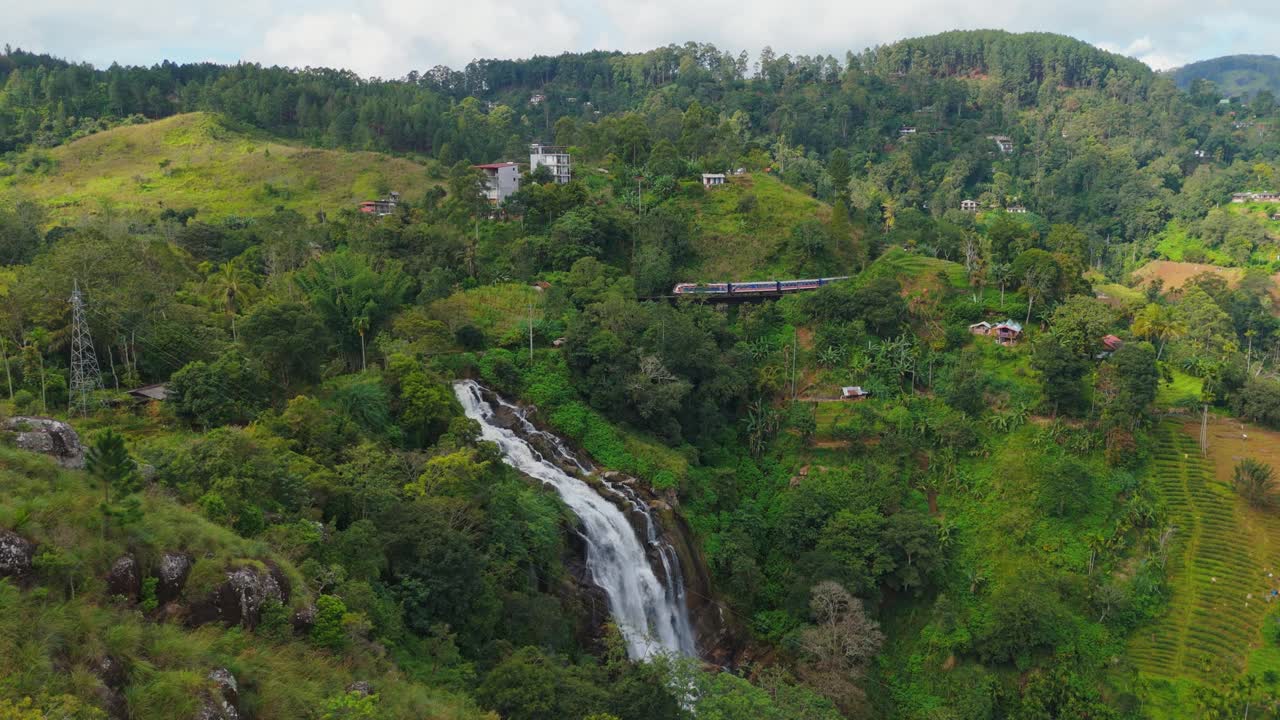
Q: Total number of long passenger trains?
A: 1